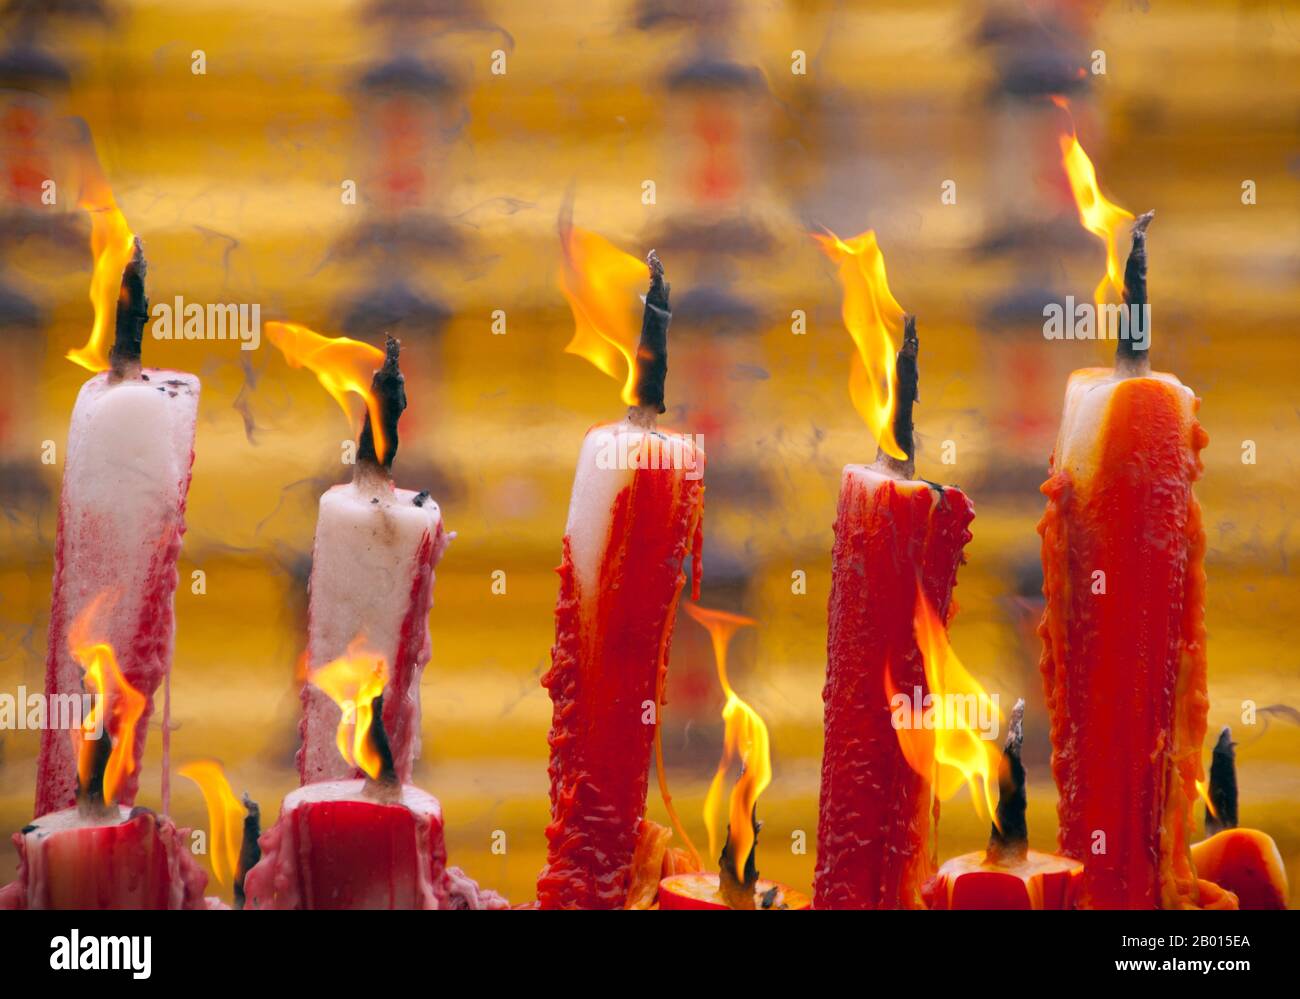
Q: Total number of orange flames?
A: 11